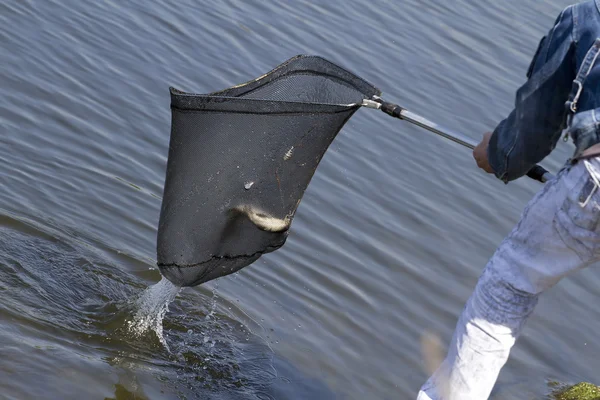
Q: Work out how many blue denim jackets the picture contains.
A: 1